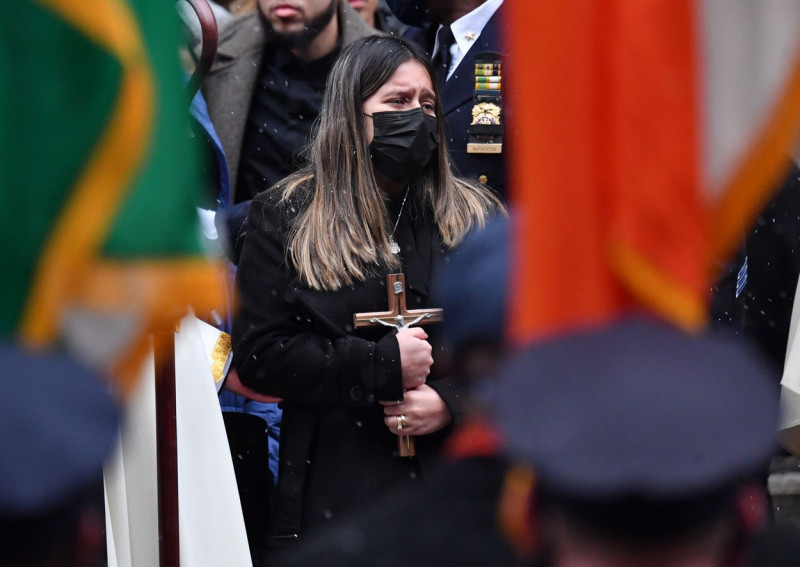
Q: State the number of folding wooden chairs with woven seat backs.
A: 0